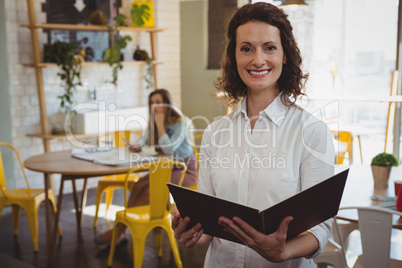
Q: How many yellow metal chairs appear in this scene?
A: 5